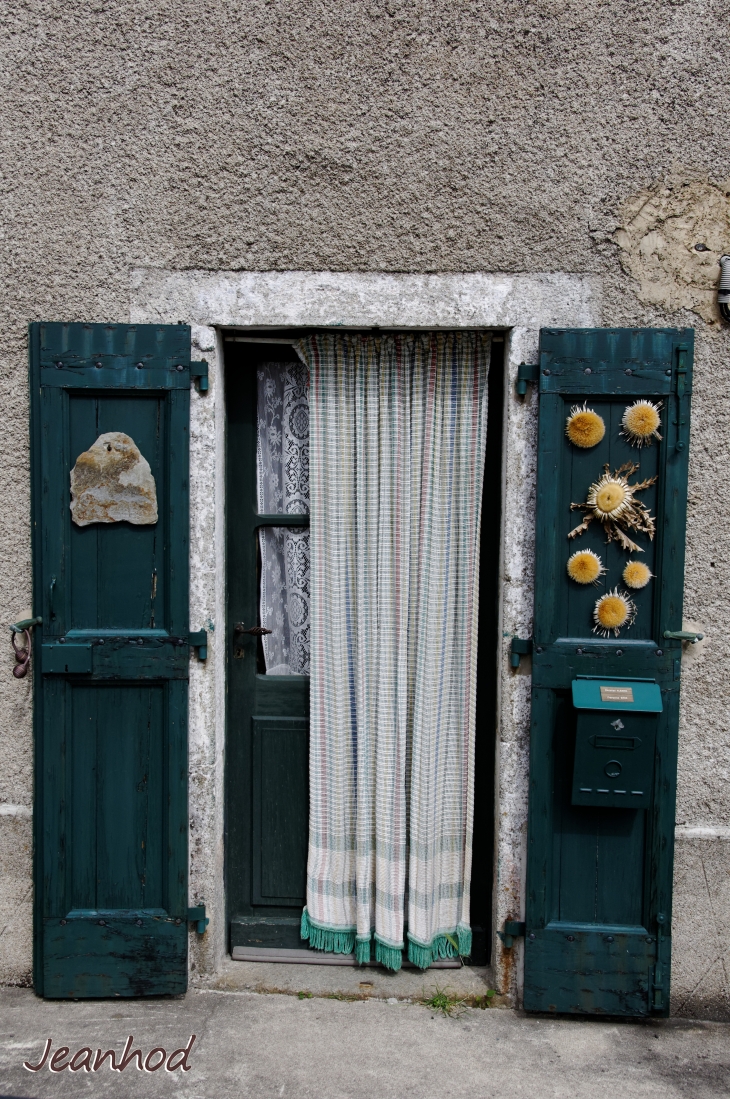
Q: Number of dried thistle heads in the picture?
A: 6